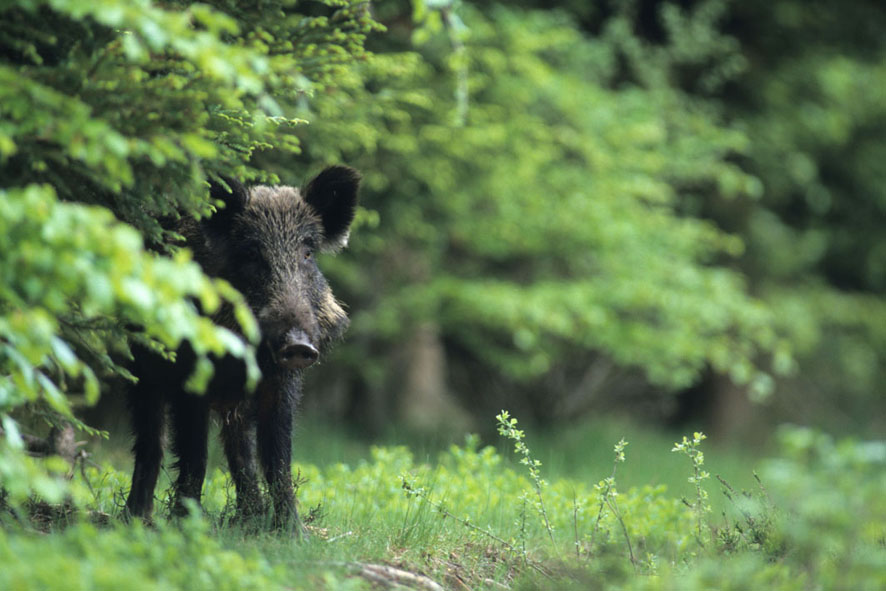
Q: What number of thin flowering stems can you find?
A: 3